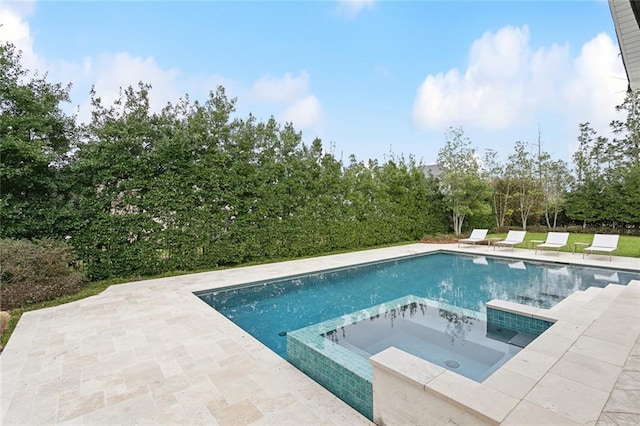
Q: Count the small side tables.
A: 3